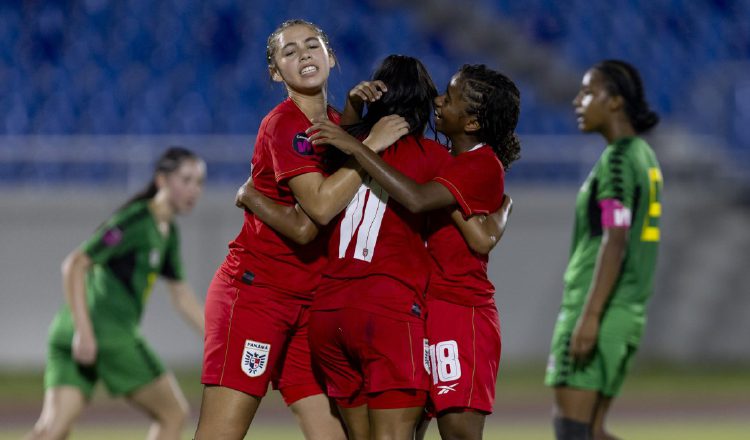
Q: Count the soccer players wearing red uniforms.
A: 3